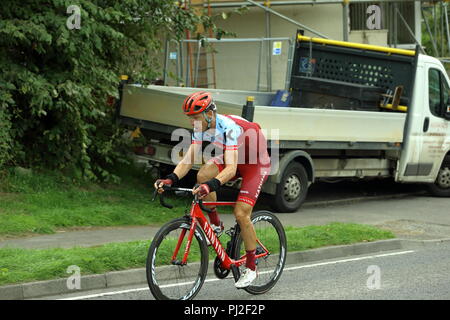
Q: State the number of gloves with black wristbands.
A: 2